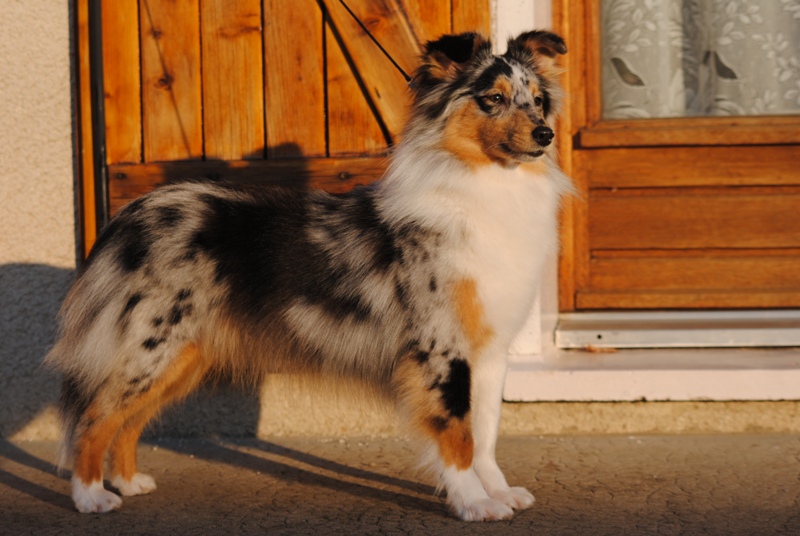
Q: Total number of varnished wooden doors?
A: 2